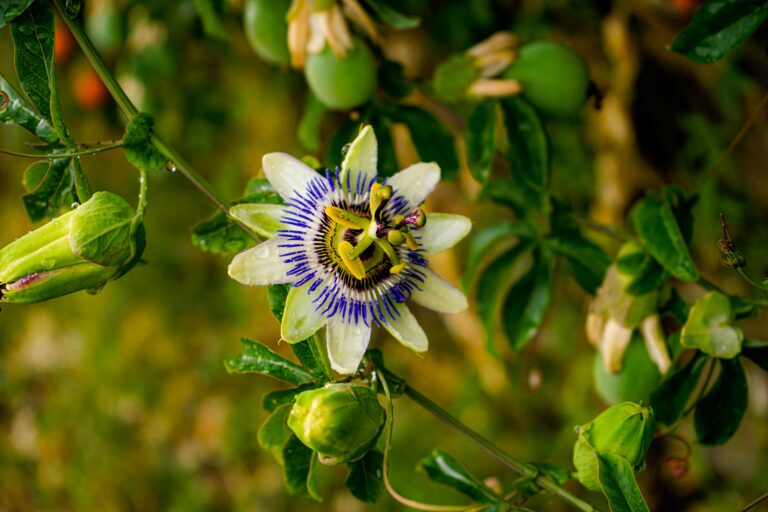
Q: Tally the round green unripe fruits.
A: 4